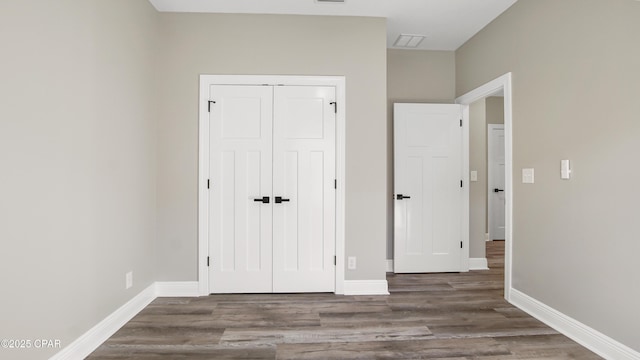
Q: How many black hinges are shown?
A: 9